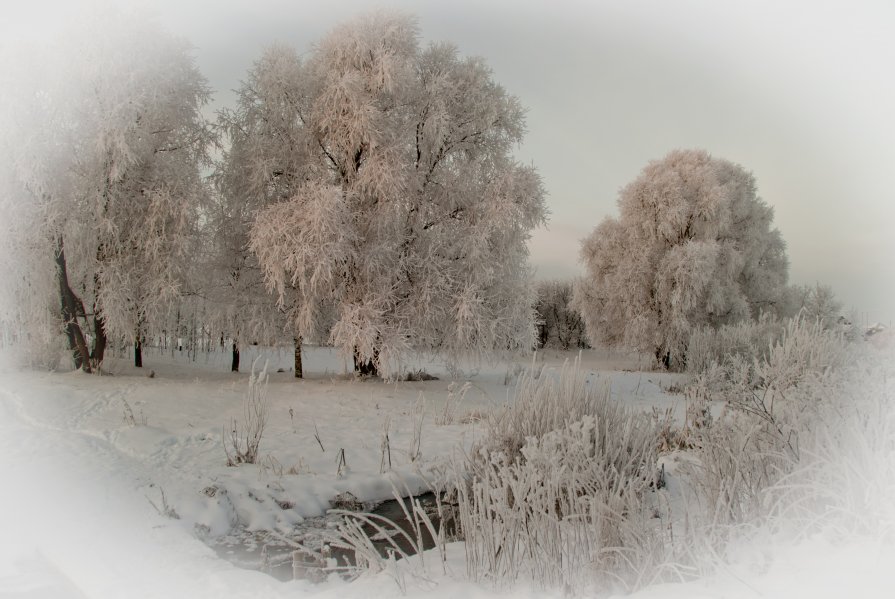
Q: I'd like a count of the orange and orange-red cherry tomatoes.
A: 0